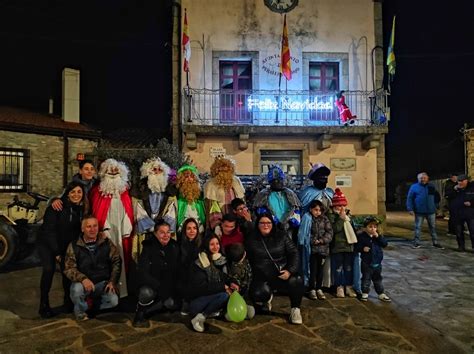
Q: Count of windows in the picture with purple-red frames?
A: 2